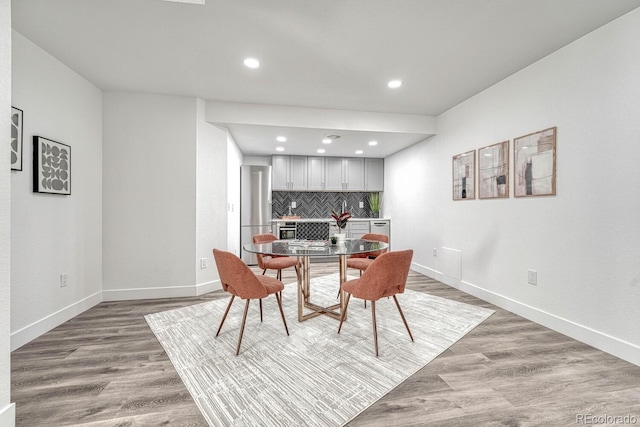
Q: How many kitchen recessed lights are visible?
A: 6